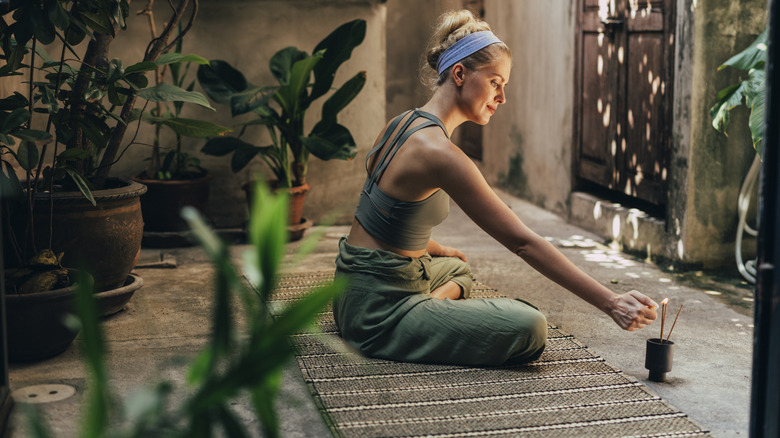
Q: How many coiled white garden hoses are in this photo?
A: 1